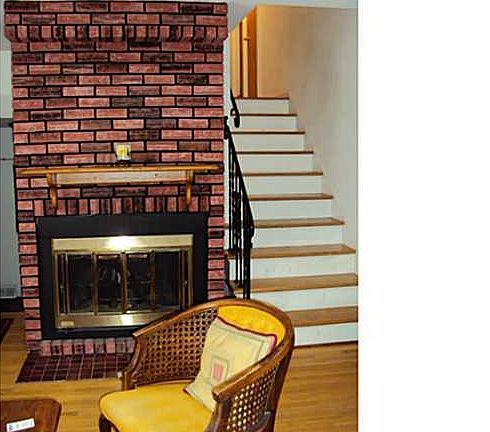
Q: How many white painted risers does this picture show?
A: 10